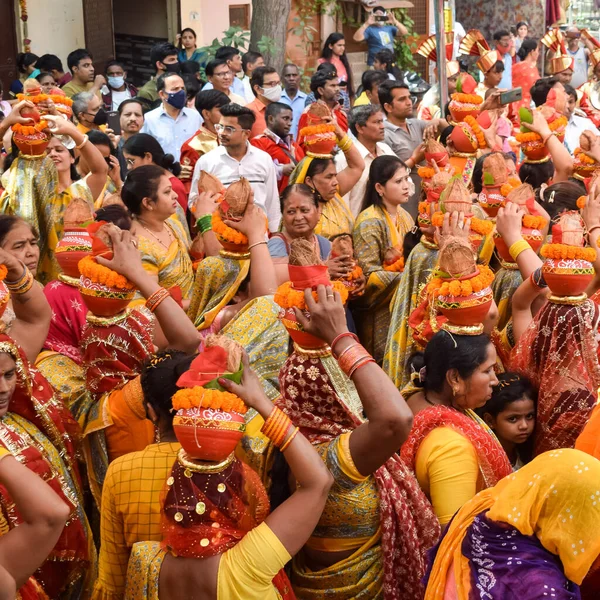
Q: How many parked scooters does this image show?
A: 1